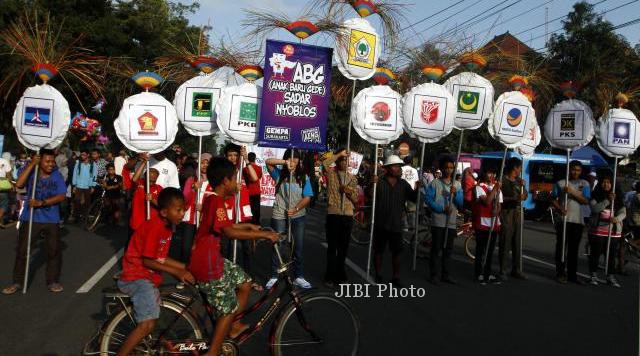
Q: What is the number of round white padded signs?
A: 12